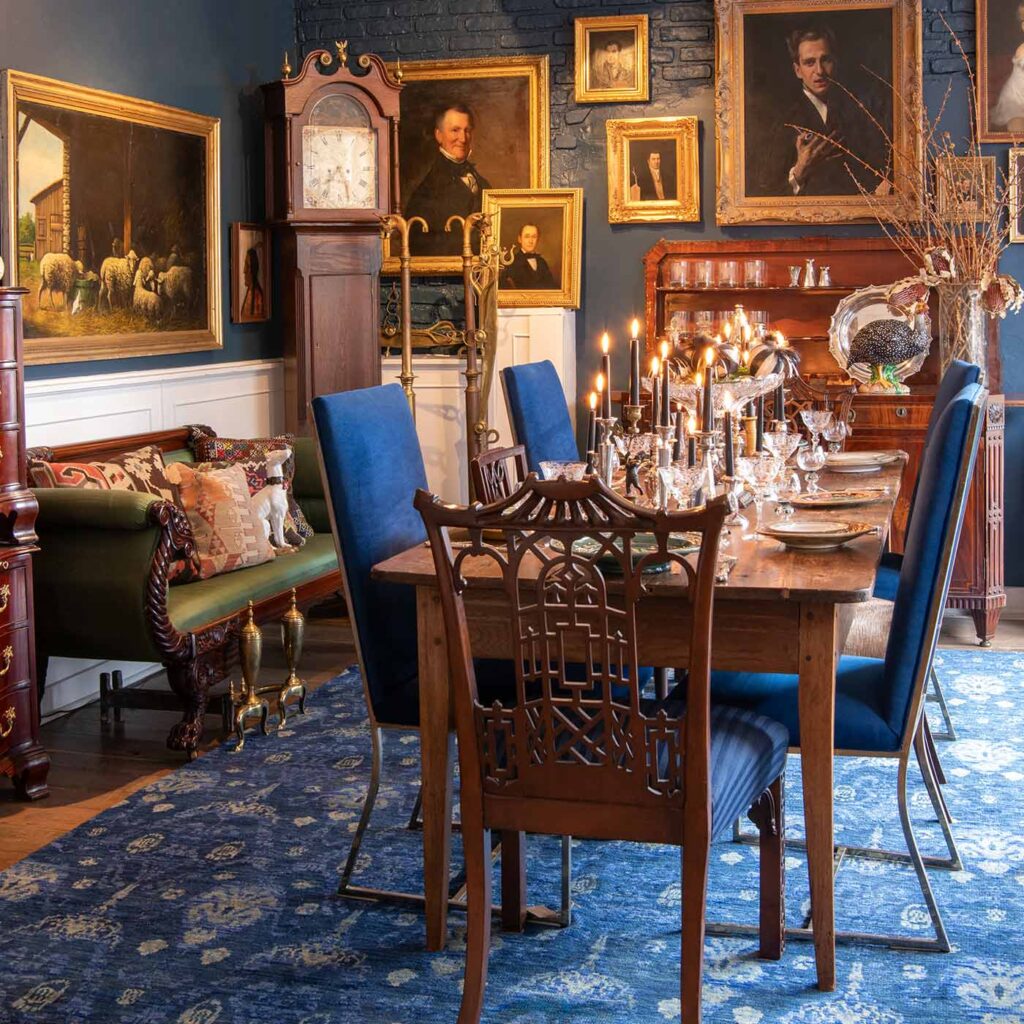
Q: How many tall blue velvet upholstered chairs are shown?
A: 4